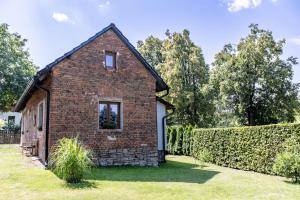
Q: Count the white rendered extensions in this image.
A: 1